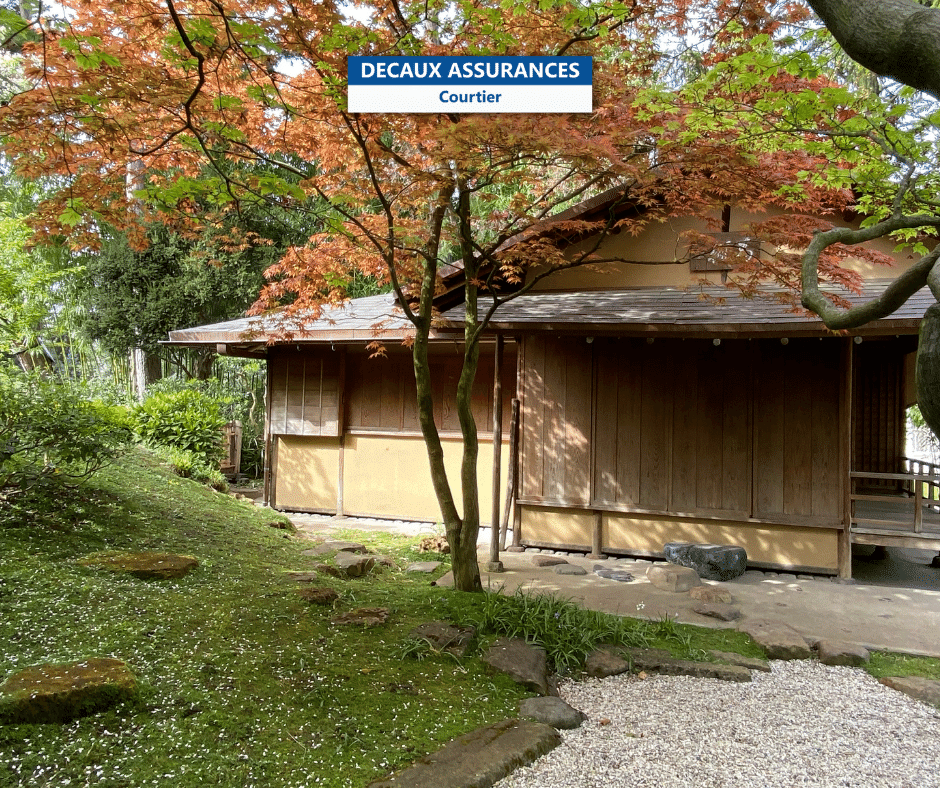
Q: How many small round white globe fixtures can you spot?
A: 5